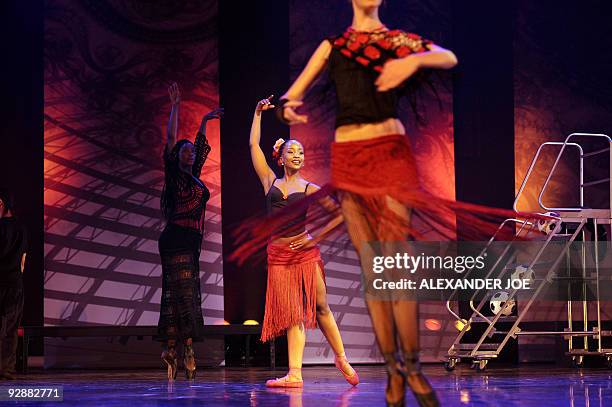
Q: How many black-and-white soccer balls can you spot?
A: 3